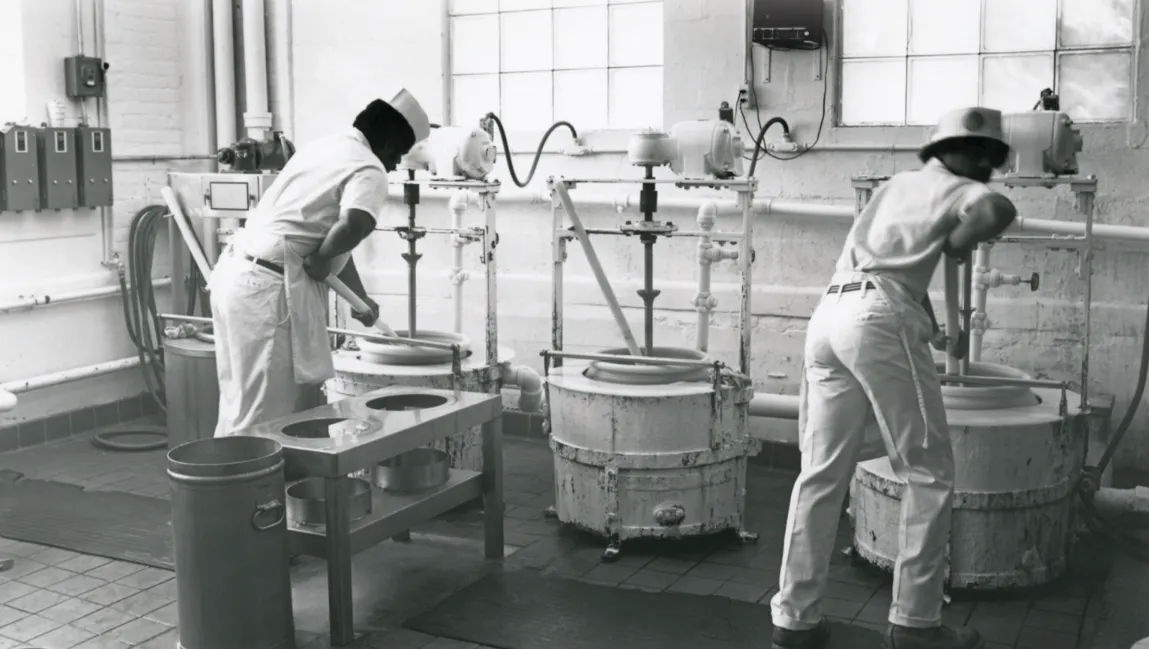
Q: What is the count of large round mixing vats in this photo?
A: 3